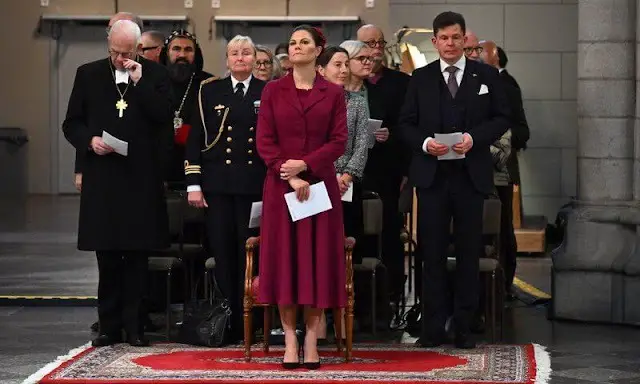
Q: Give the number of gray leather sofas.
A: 0